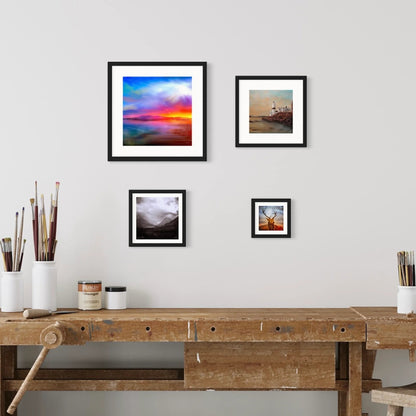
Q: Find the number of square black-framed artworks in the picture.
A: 4